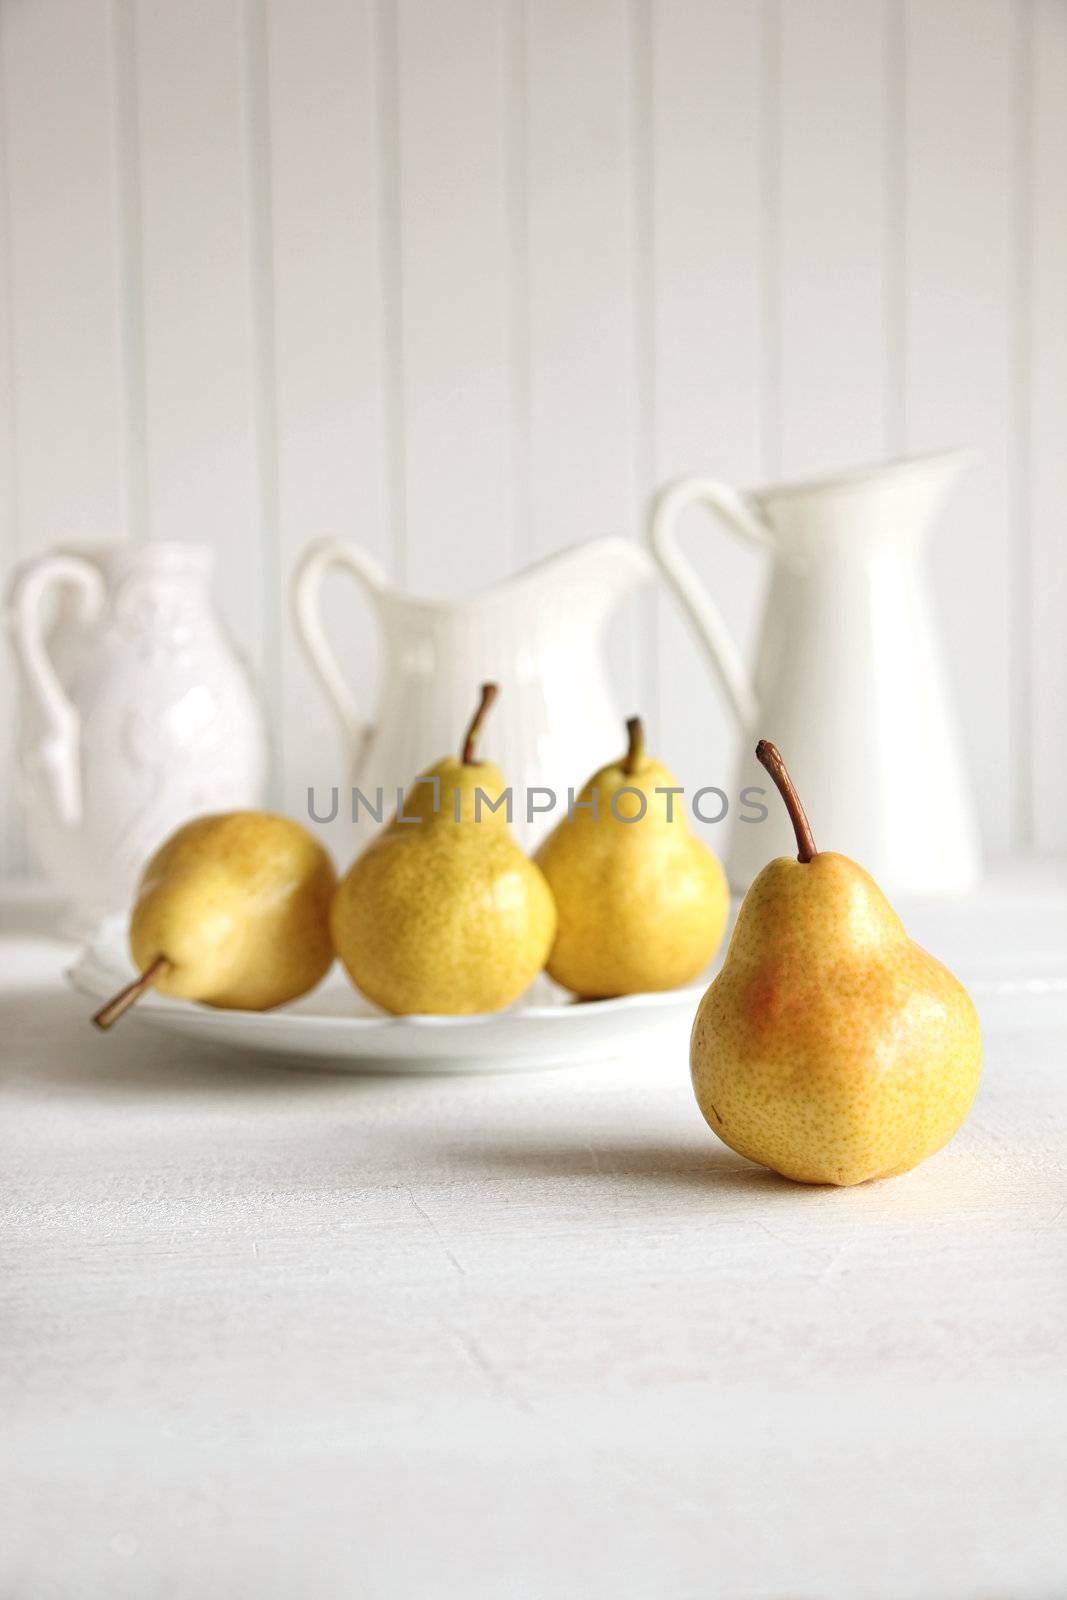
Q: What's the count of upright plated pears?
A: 2